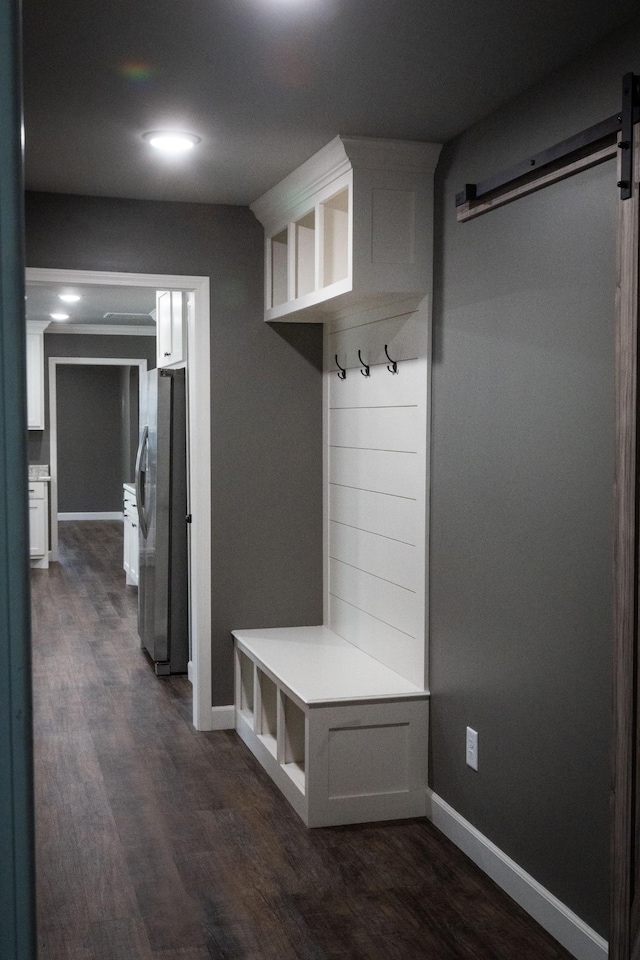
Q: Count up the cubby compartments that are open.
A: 6